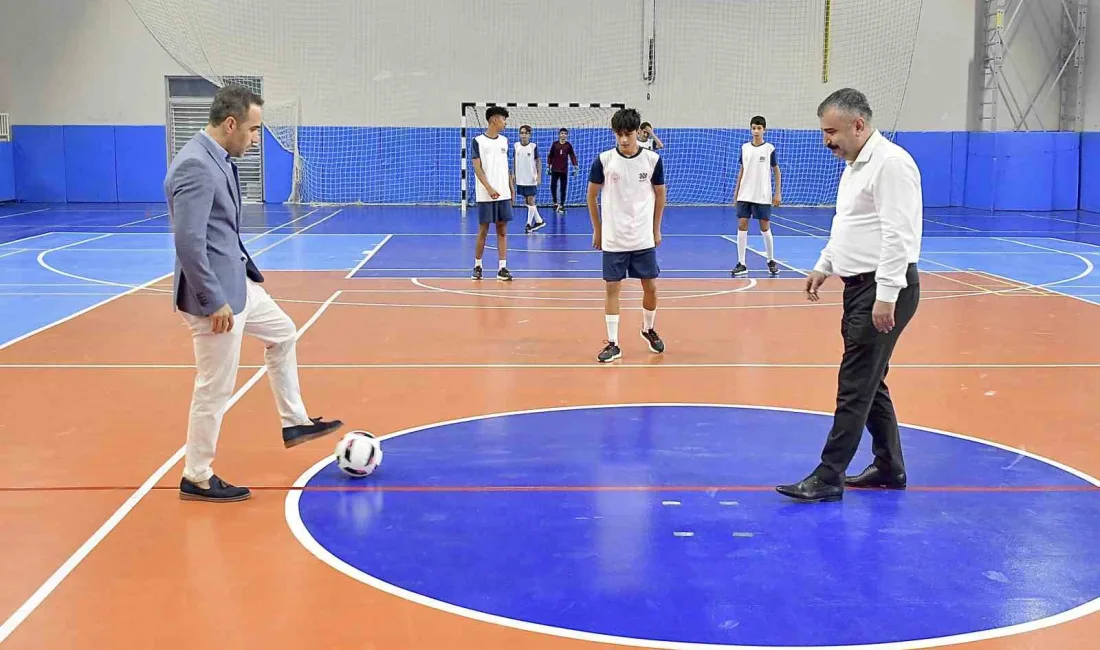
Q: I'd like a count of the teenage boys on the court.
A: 6